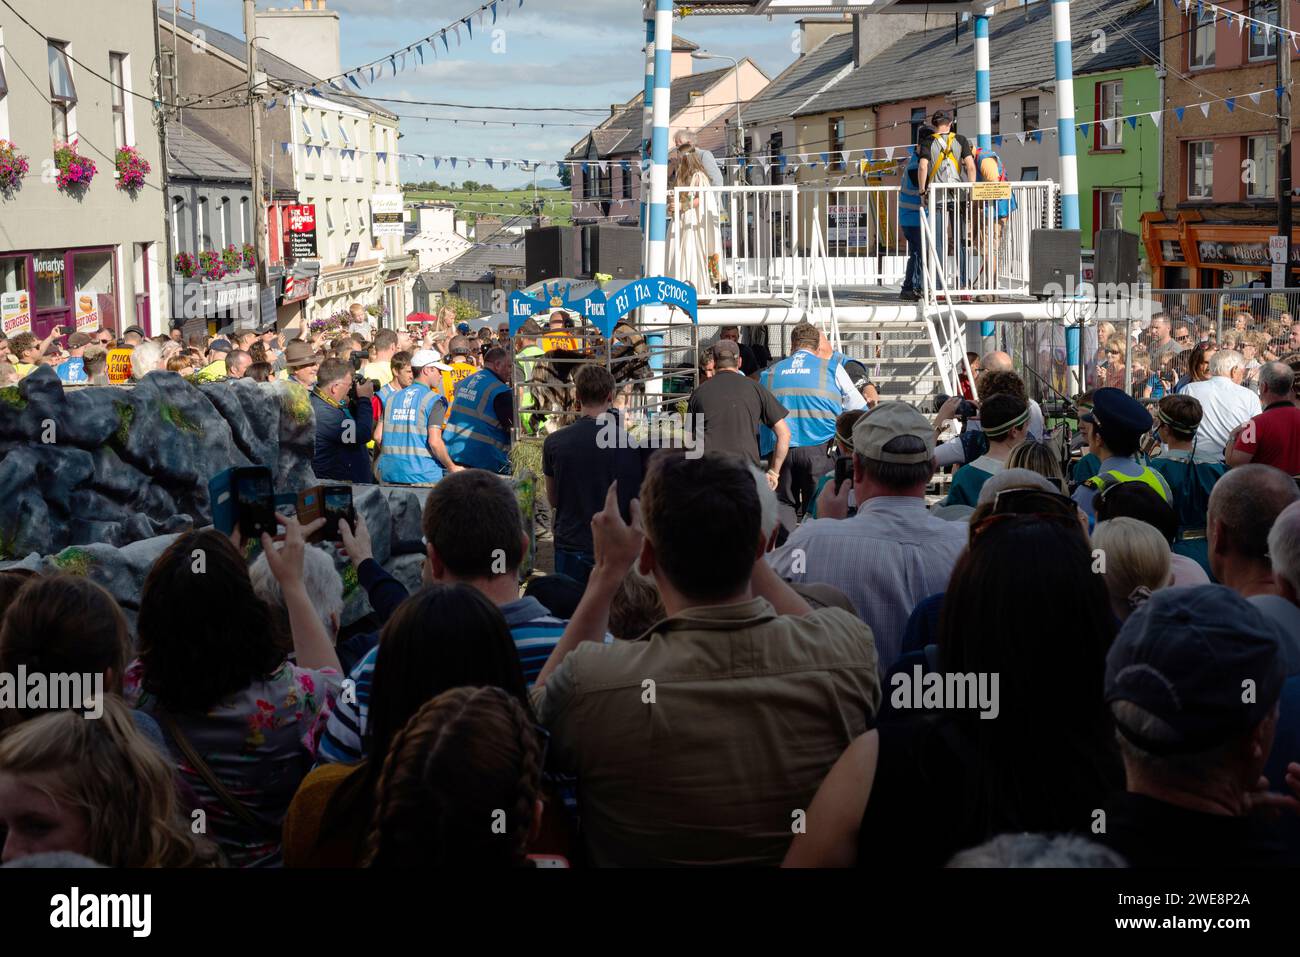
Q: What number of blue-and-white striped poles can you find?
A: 4